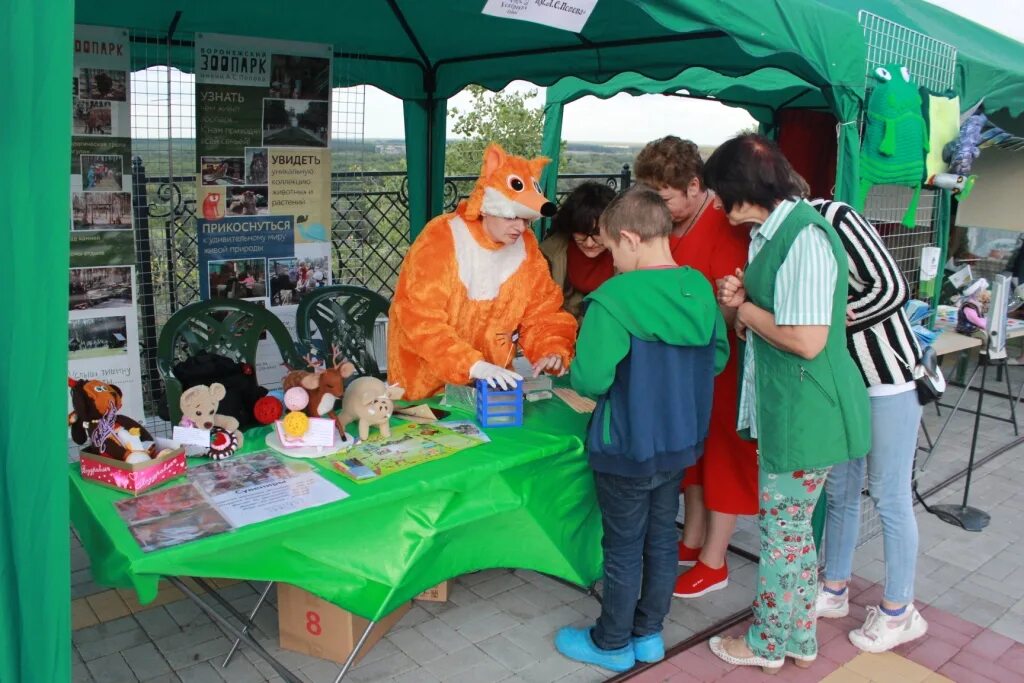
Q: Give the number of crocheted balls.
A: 3